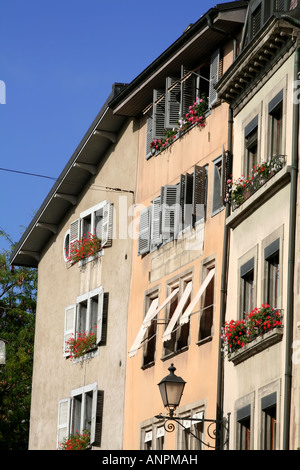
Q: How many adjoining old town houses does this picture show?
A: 3